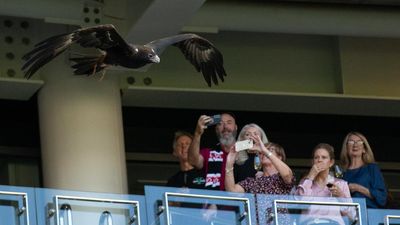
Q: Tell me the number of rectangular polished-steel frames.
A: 5